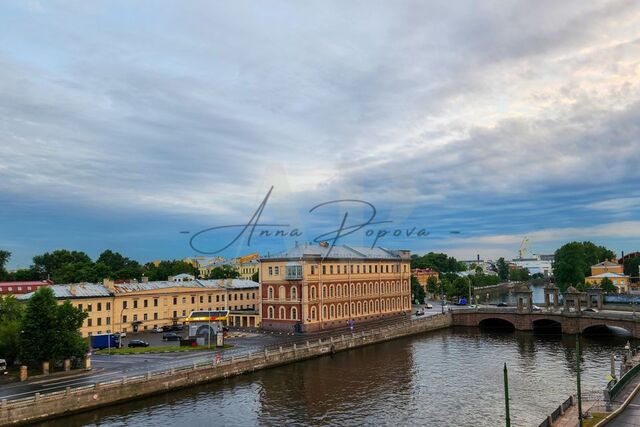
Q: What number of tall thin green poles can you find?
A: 2